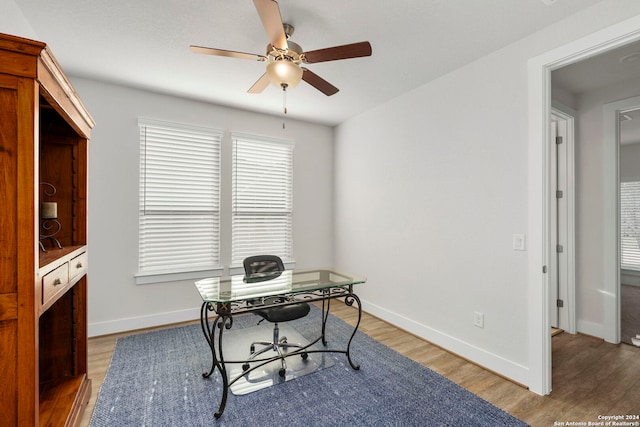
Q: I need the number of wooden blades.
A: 5